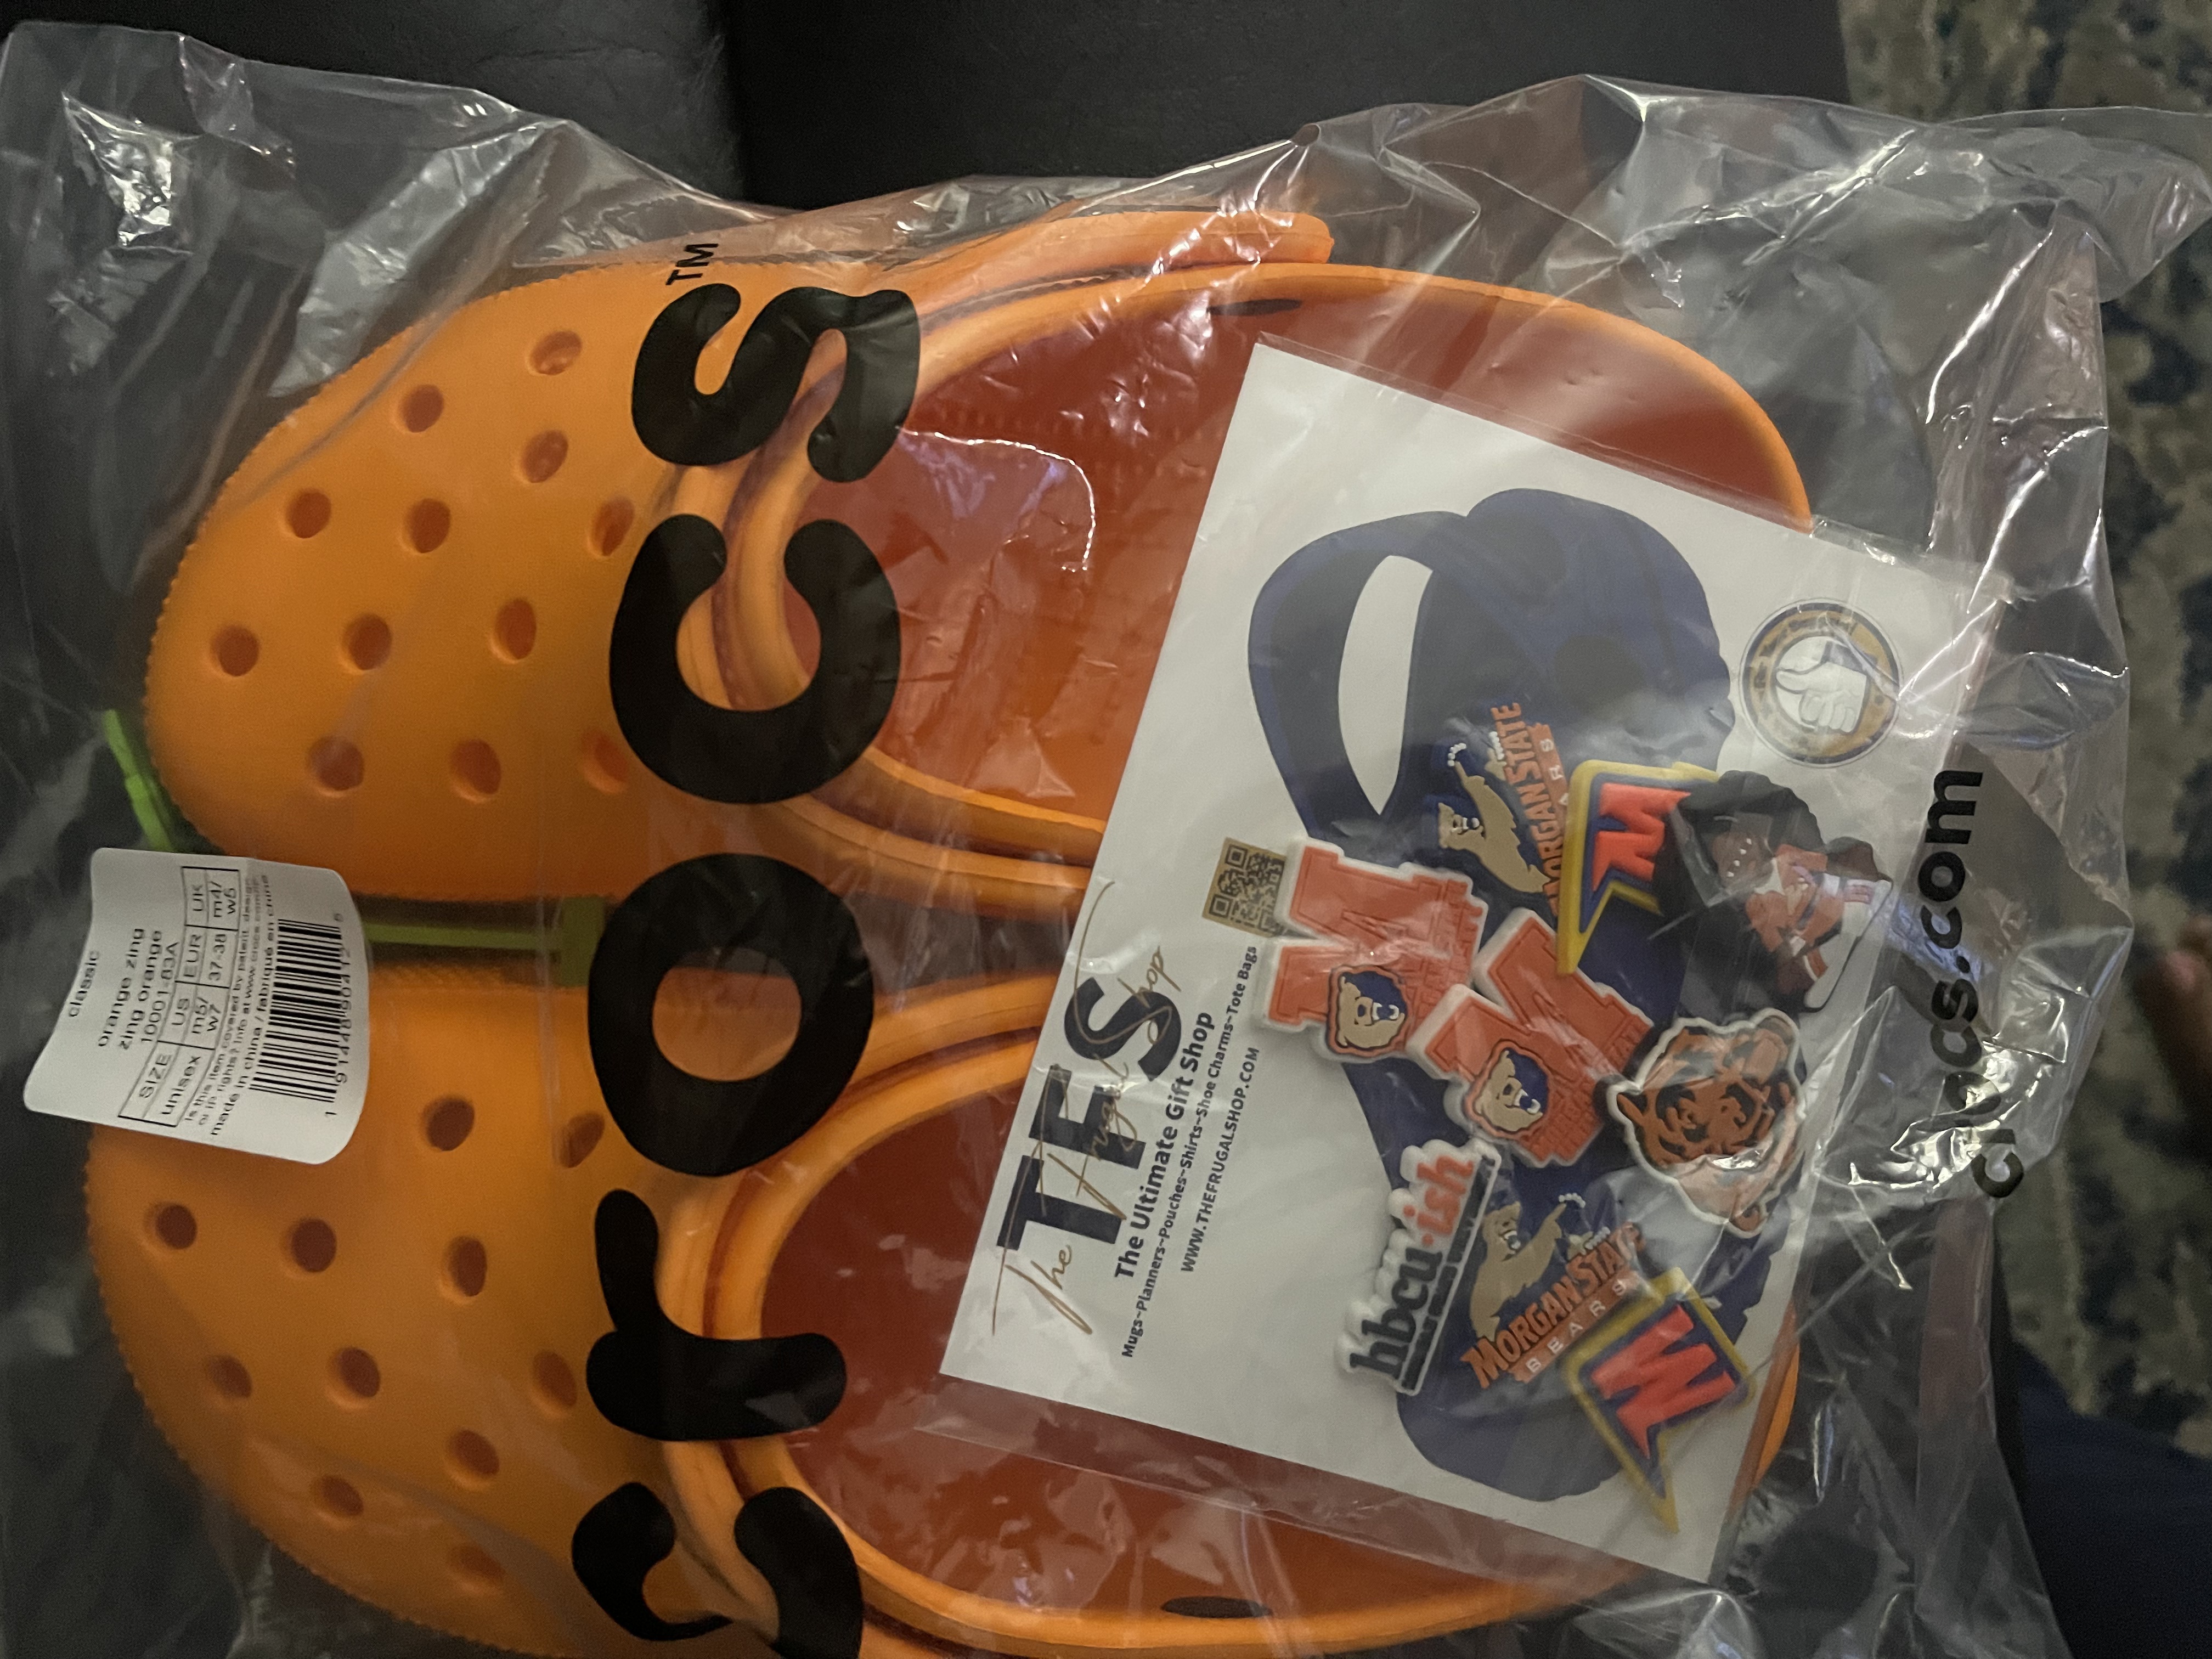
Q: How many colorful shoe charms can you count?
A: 9